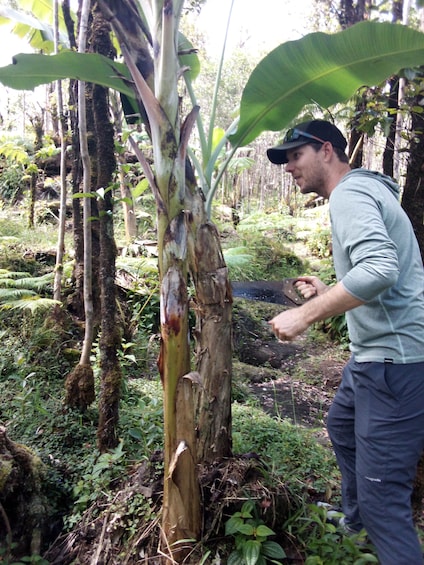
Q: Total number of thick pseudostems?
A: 2